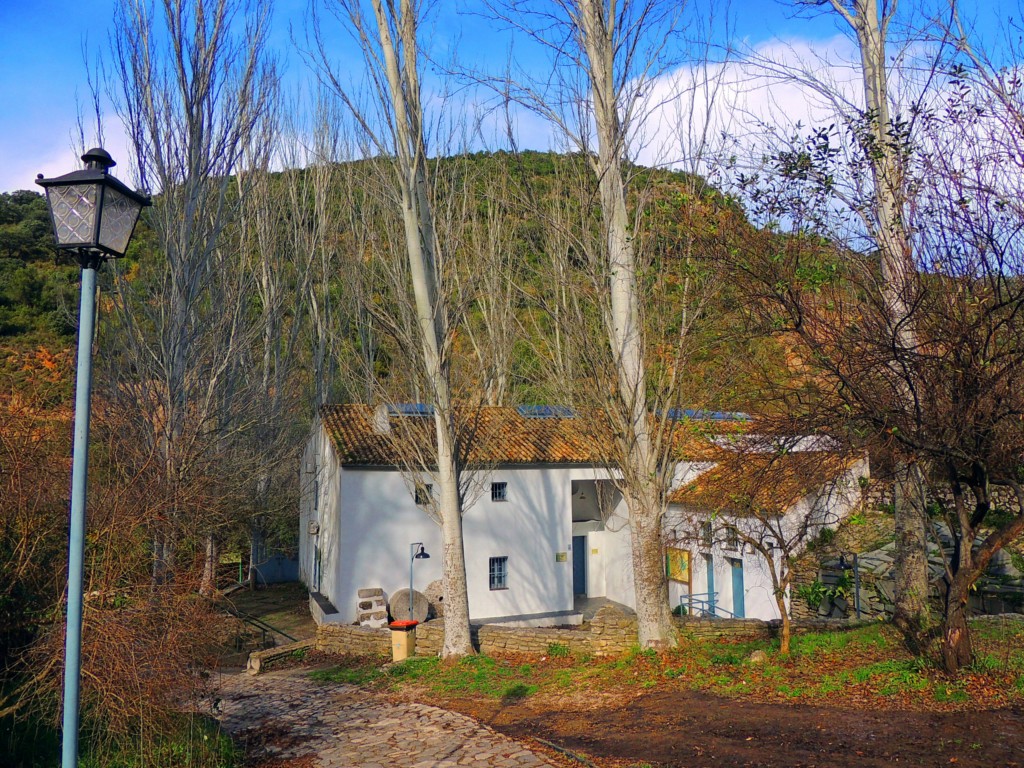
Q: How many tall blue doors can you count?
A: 3